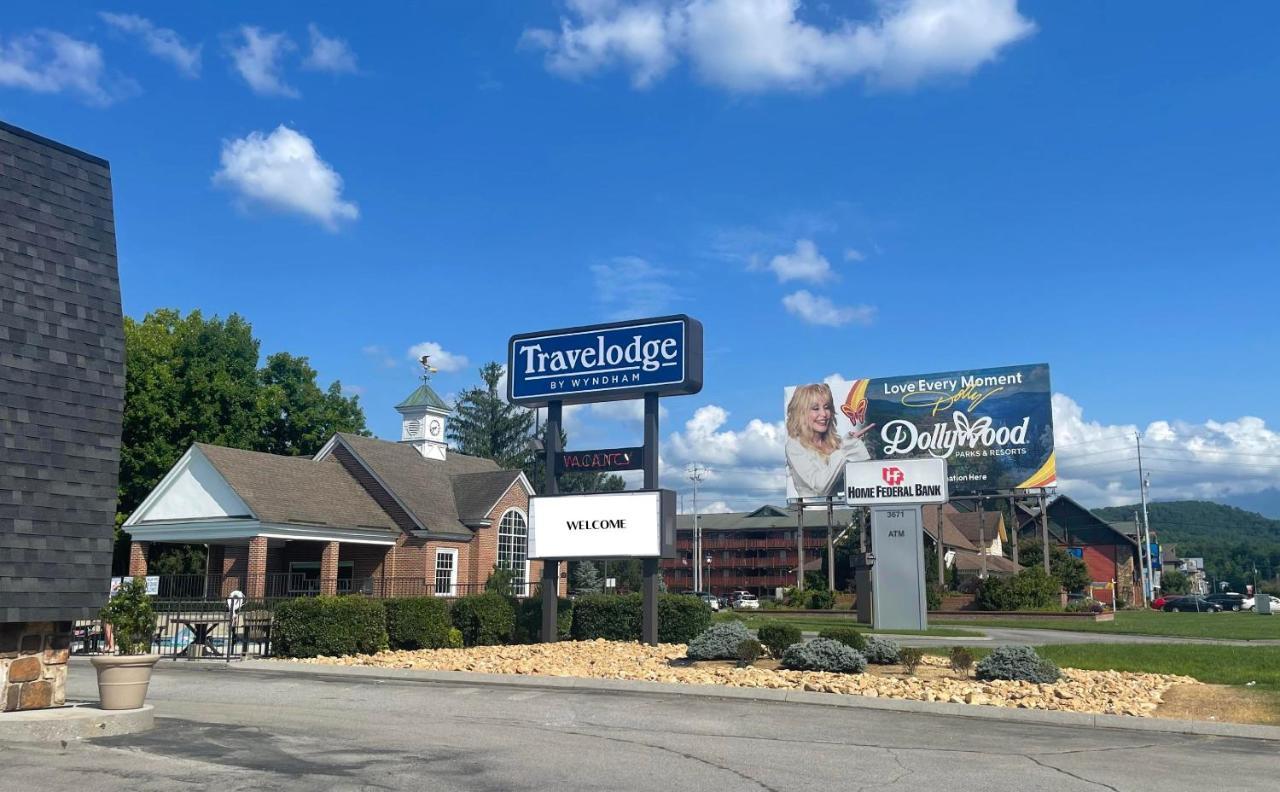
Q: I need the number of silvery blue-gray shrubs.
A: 4